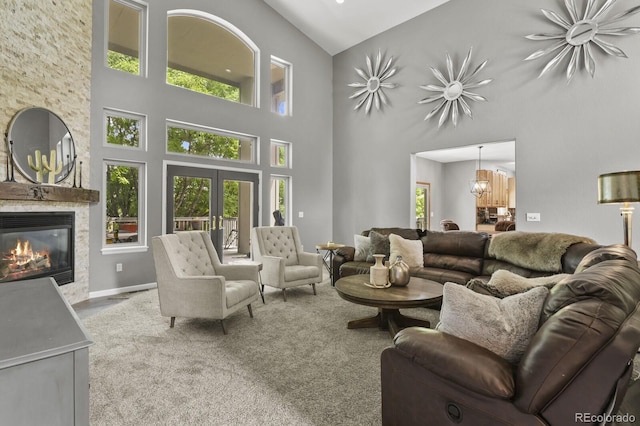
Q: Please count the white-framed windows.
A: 8